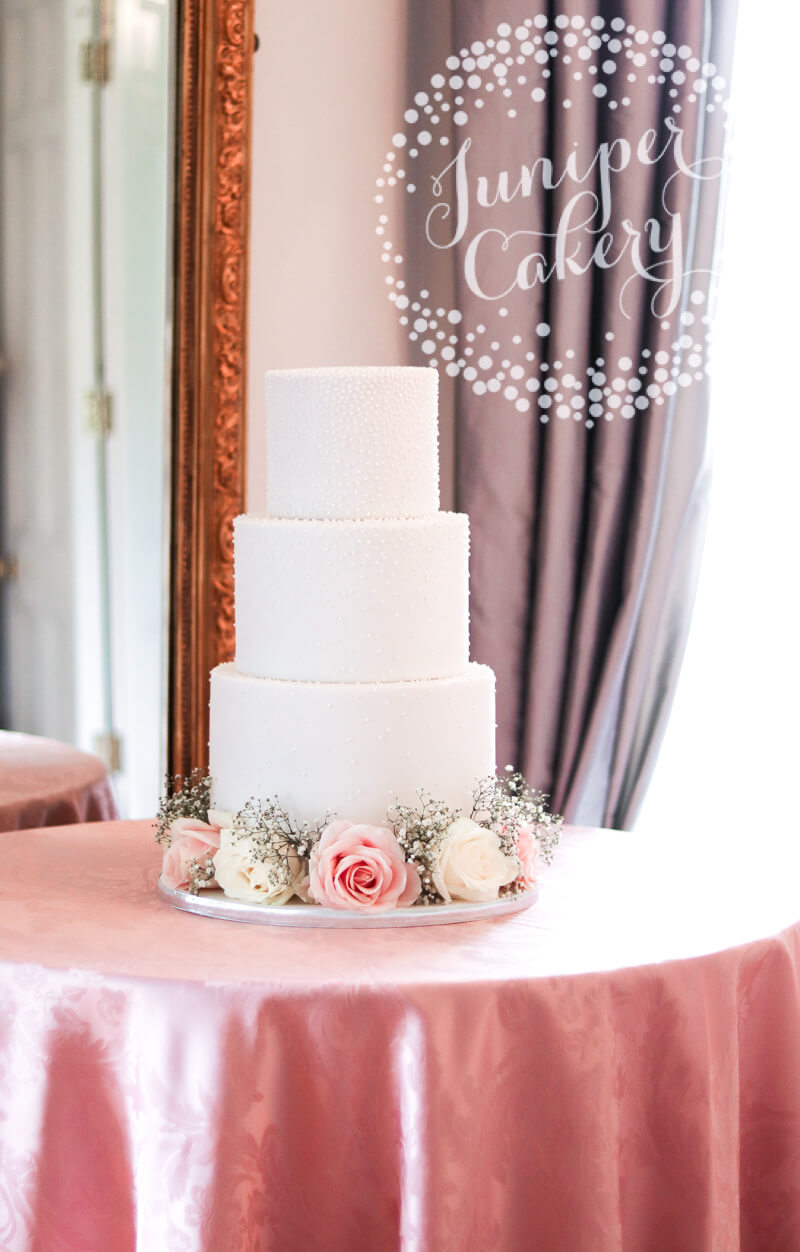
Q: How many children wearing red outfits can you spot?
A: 0